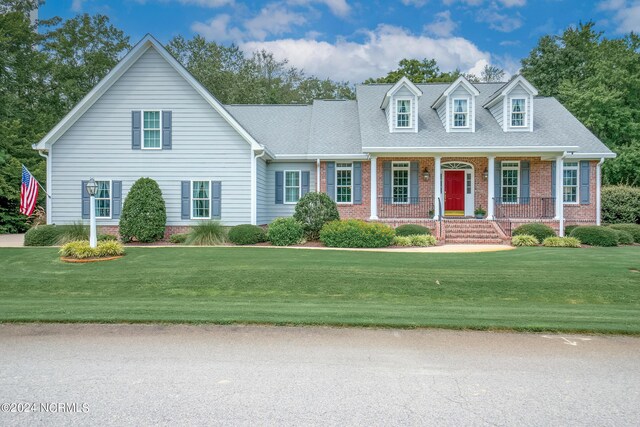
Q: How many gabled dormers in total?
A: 3